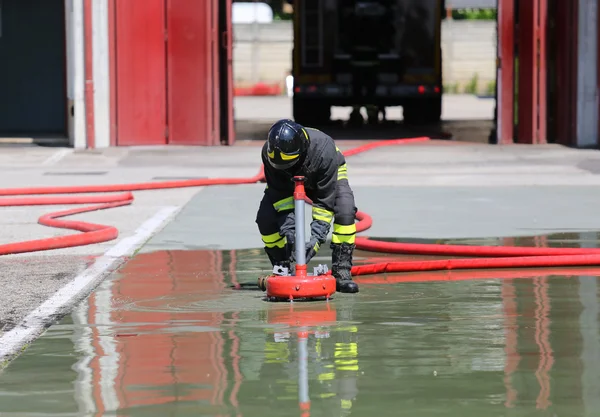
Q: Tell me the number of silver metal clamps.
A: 2